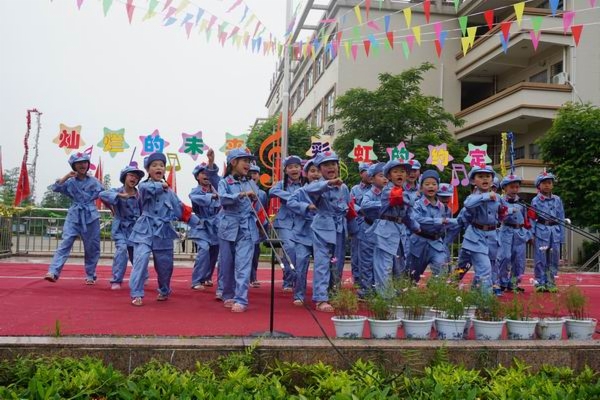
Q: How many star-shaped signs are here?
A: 10